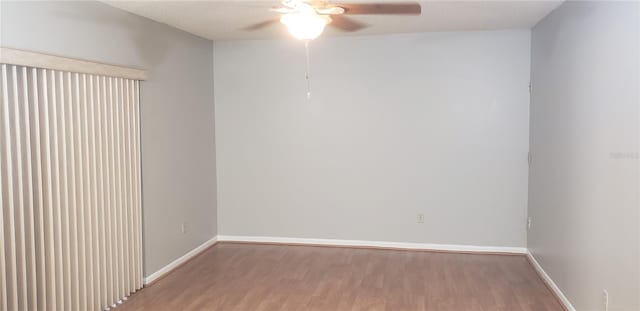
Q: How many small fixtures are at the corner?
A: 3